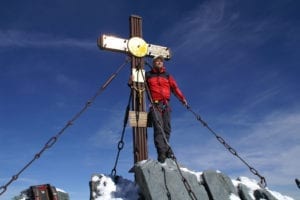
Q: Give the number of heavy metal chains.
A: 4